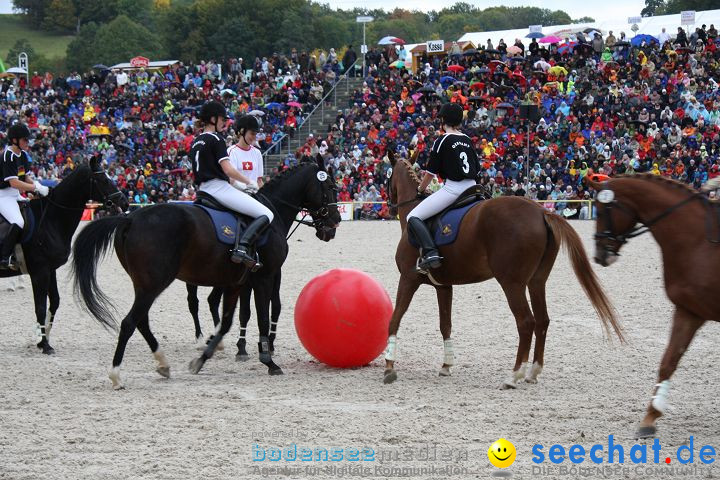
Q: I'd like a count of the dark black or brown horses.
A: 5